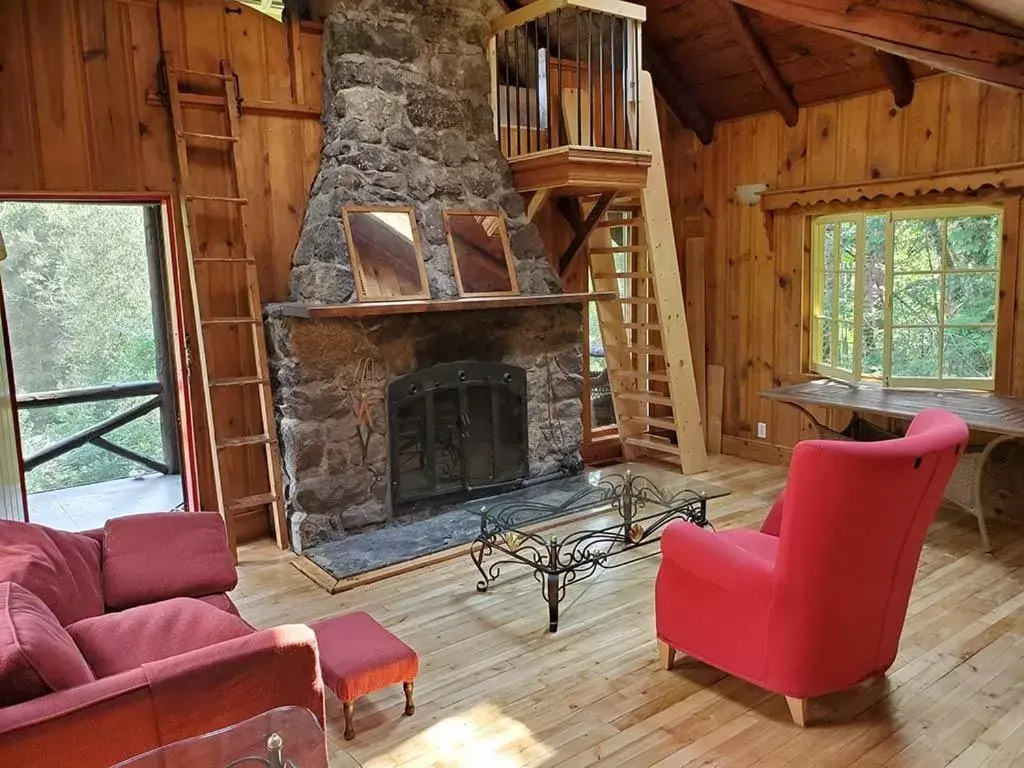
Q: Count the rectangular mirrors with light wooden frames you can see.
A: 2